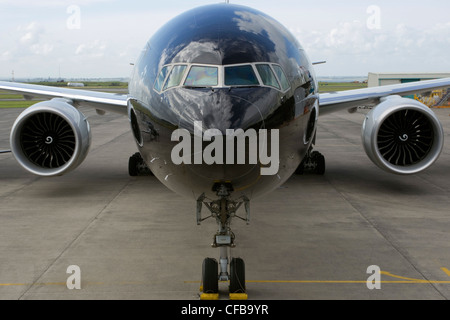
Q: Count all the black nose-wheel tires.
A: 2